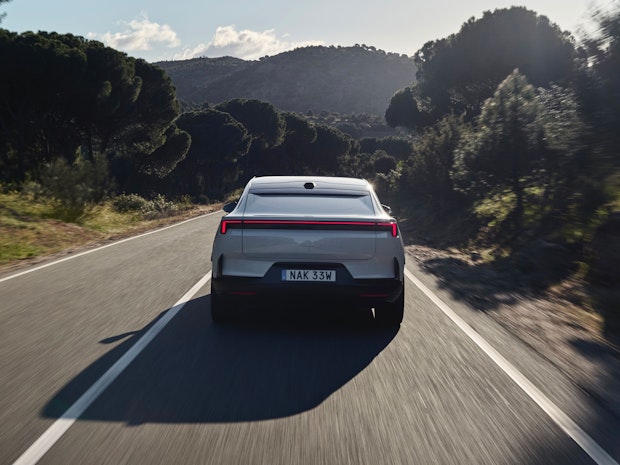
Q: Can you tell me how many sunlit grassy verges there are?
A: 1